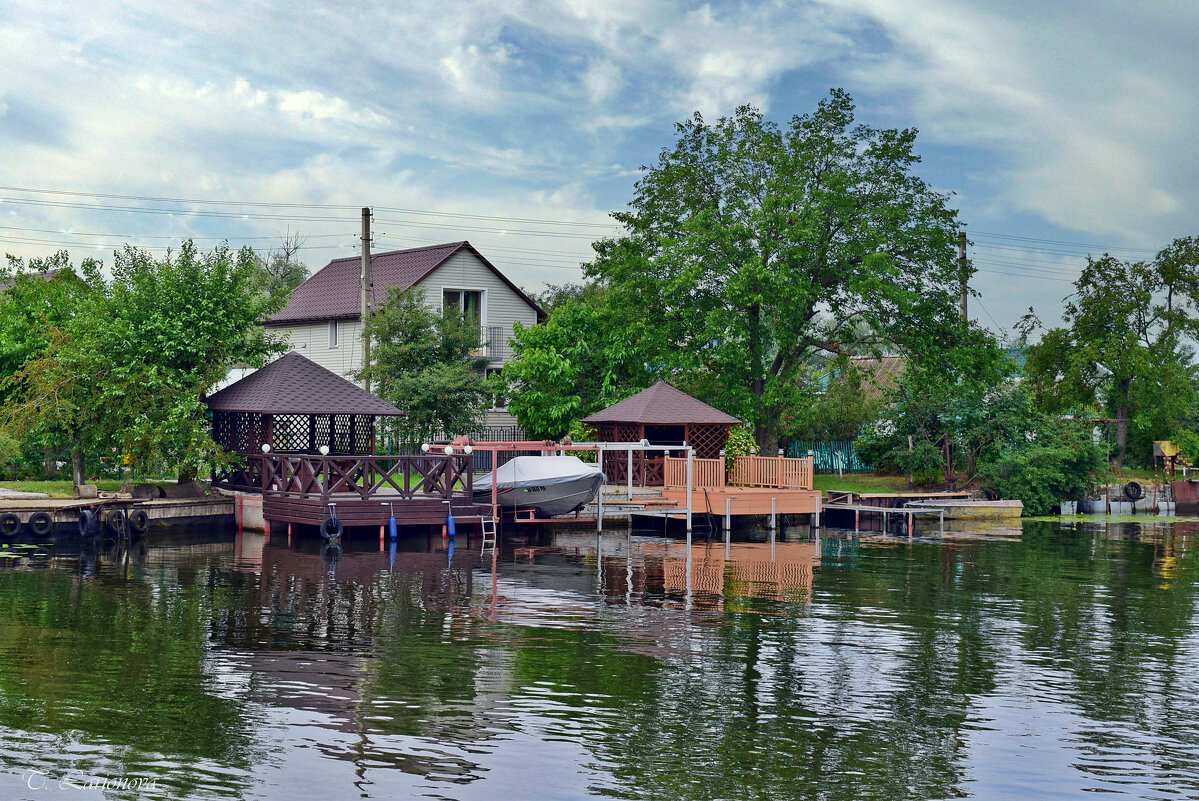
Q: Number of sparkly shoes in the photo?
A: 0